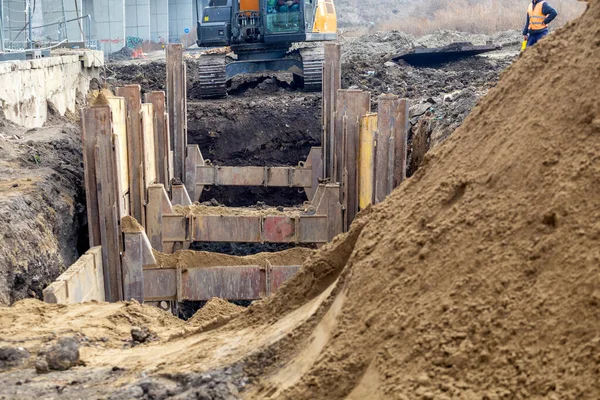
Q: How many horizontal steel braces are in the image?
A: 3